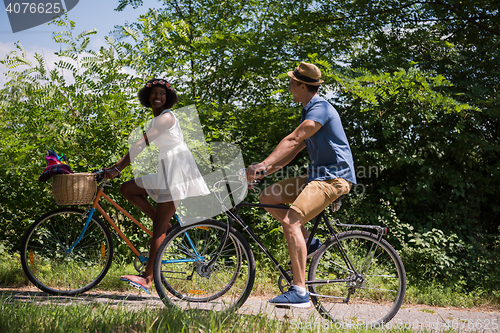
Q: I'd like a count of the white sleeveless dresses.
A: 1